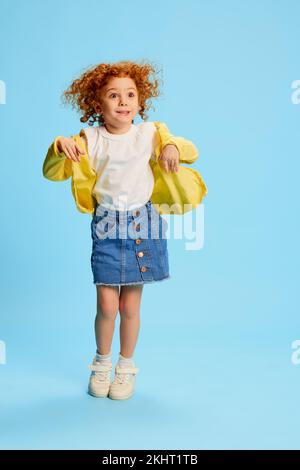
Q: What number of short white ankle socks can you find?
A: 2